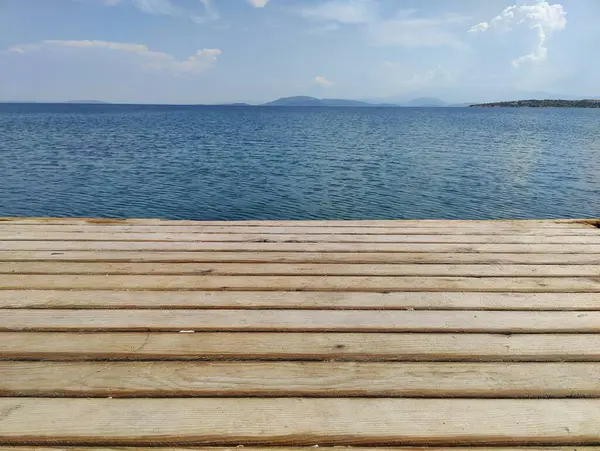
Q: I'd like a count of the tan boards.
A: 13